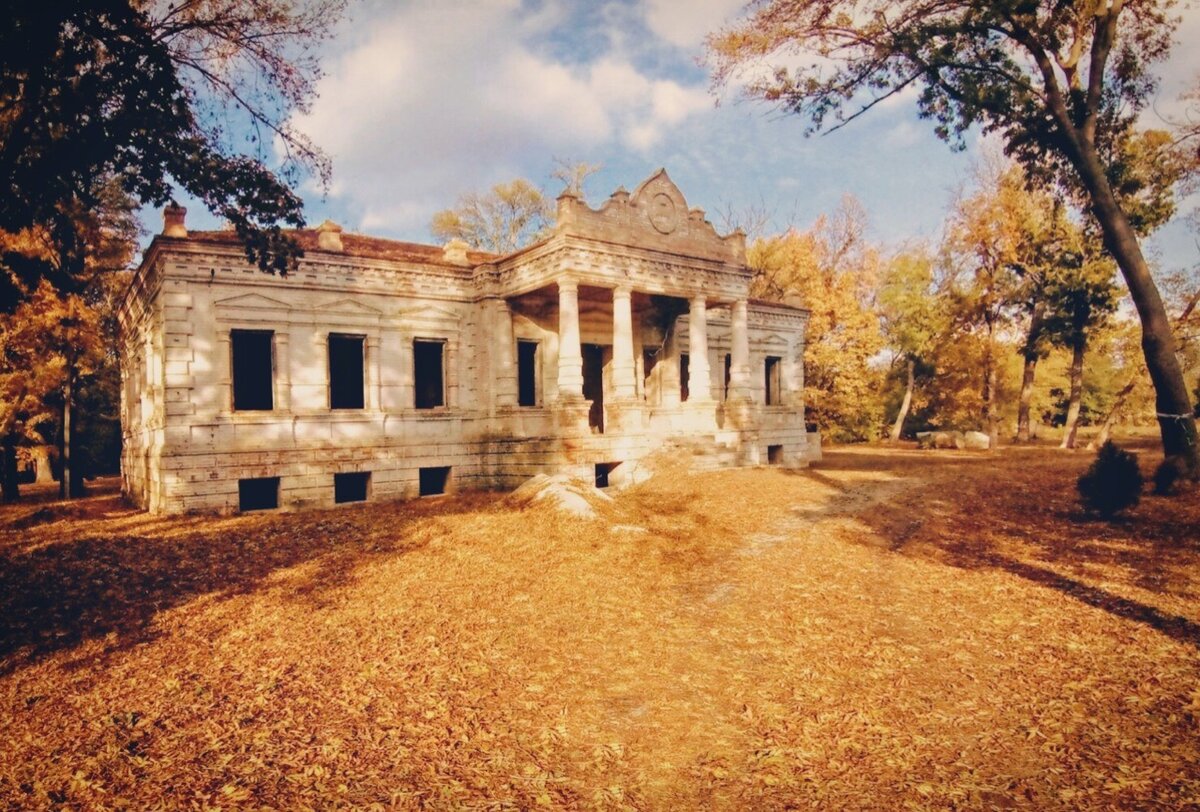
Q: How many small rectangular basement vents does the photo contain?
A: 5